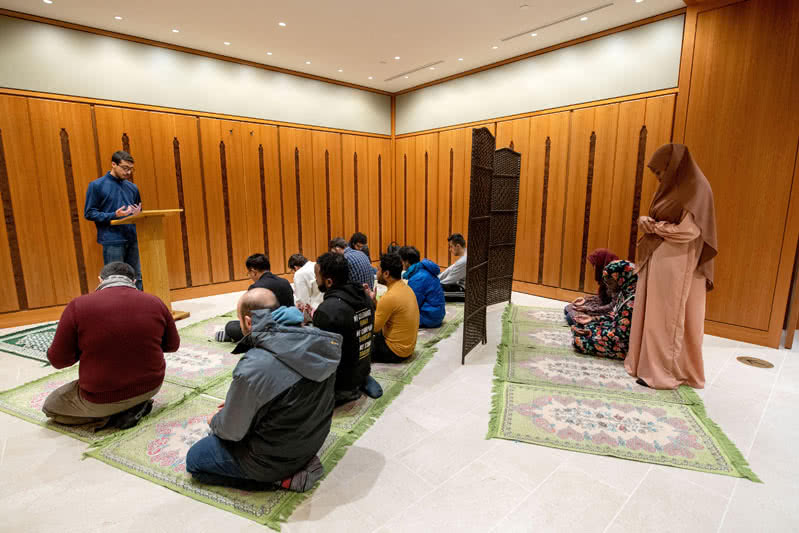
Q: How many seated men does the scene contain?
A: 10